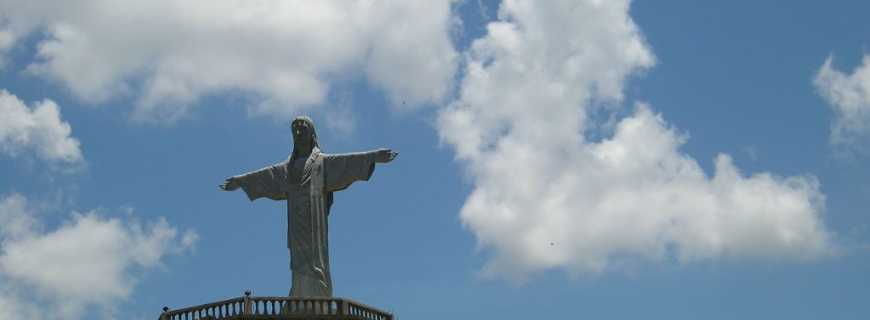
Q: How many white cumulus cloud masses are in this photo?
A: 5